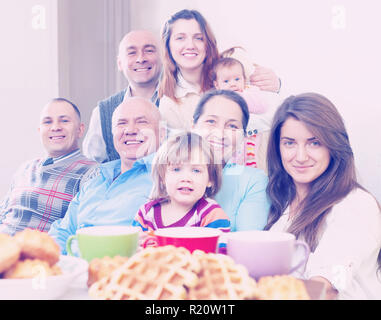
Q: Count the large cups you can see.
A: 3